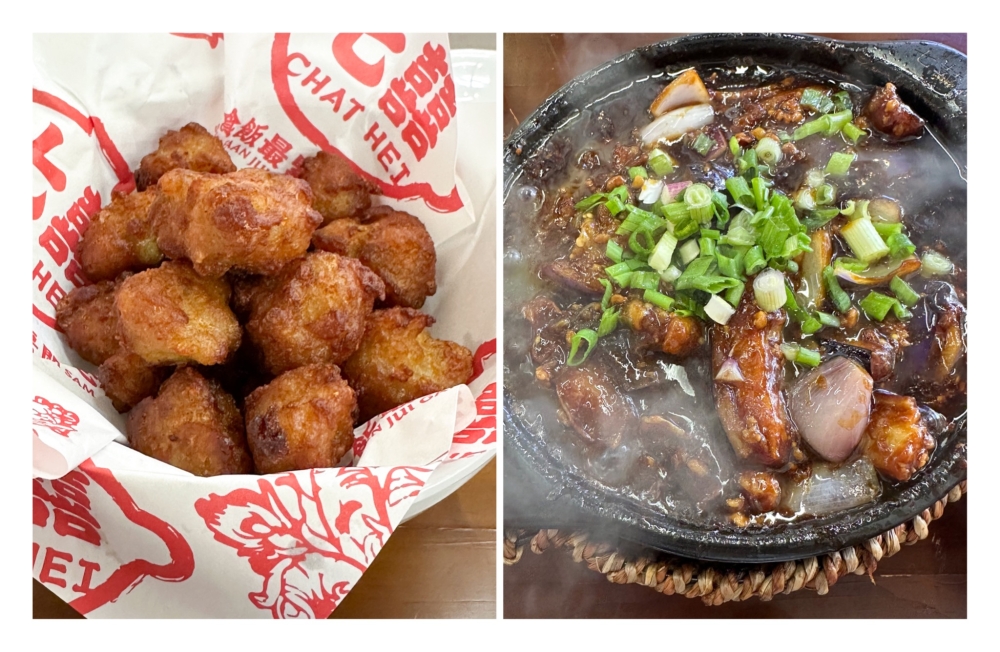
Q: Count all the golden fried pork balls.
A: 12